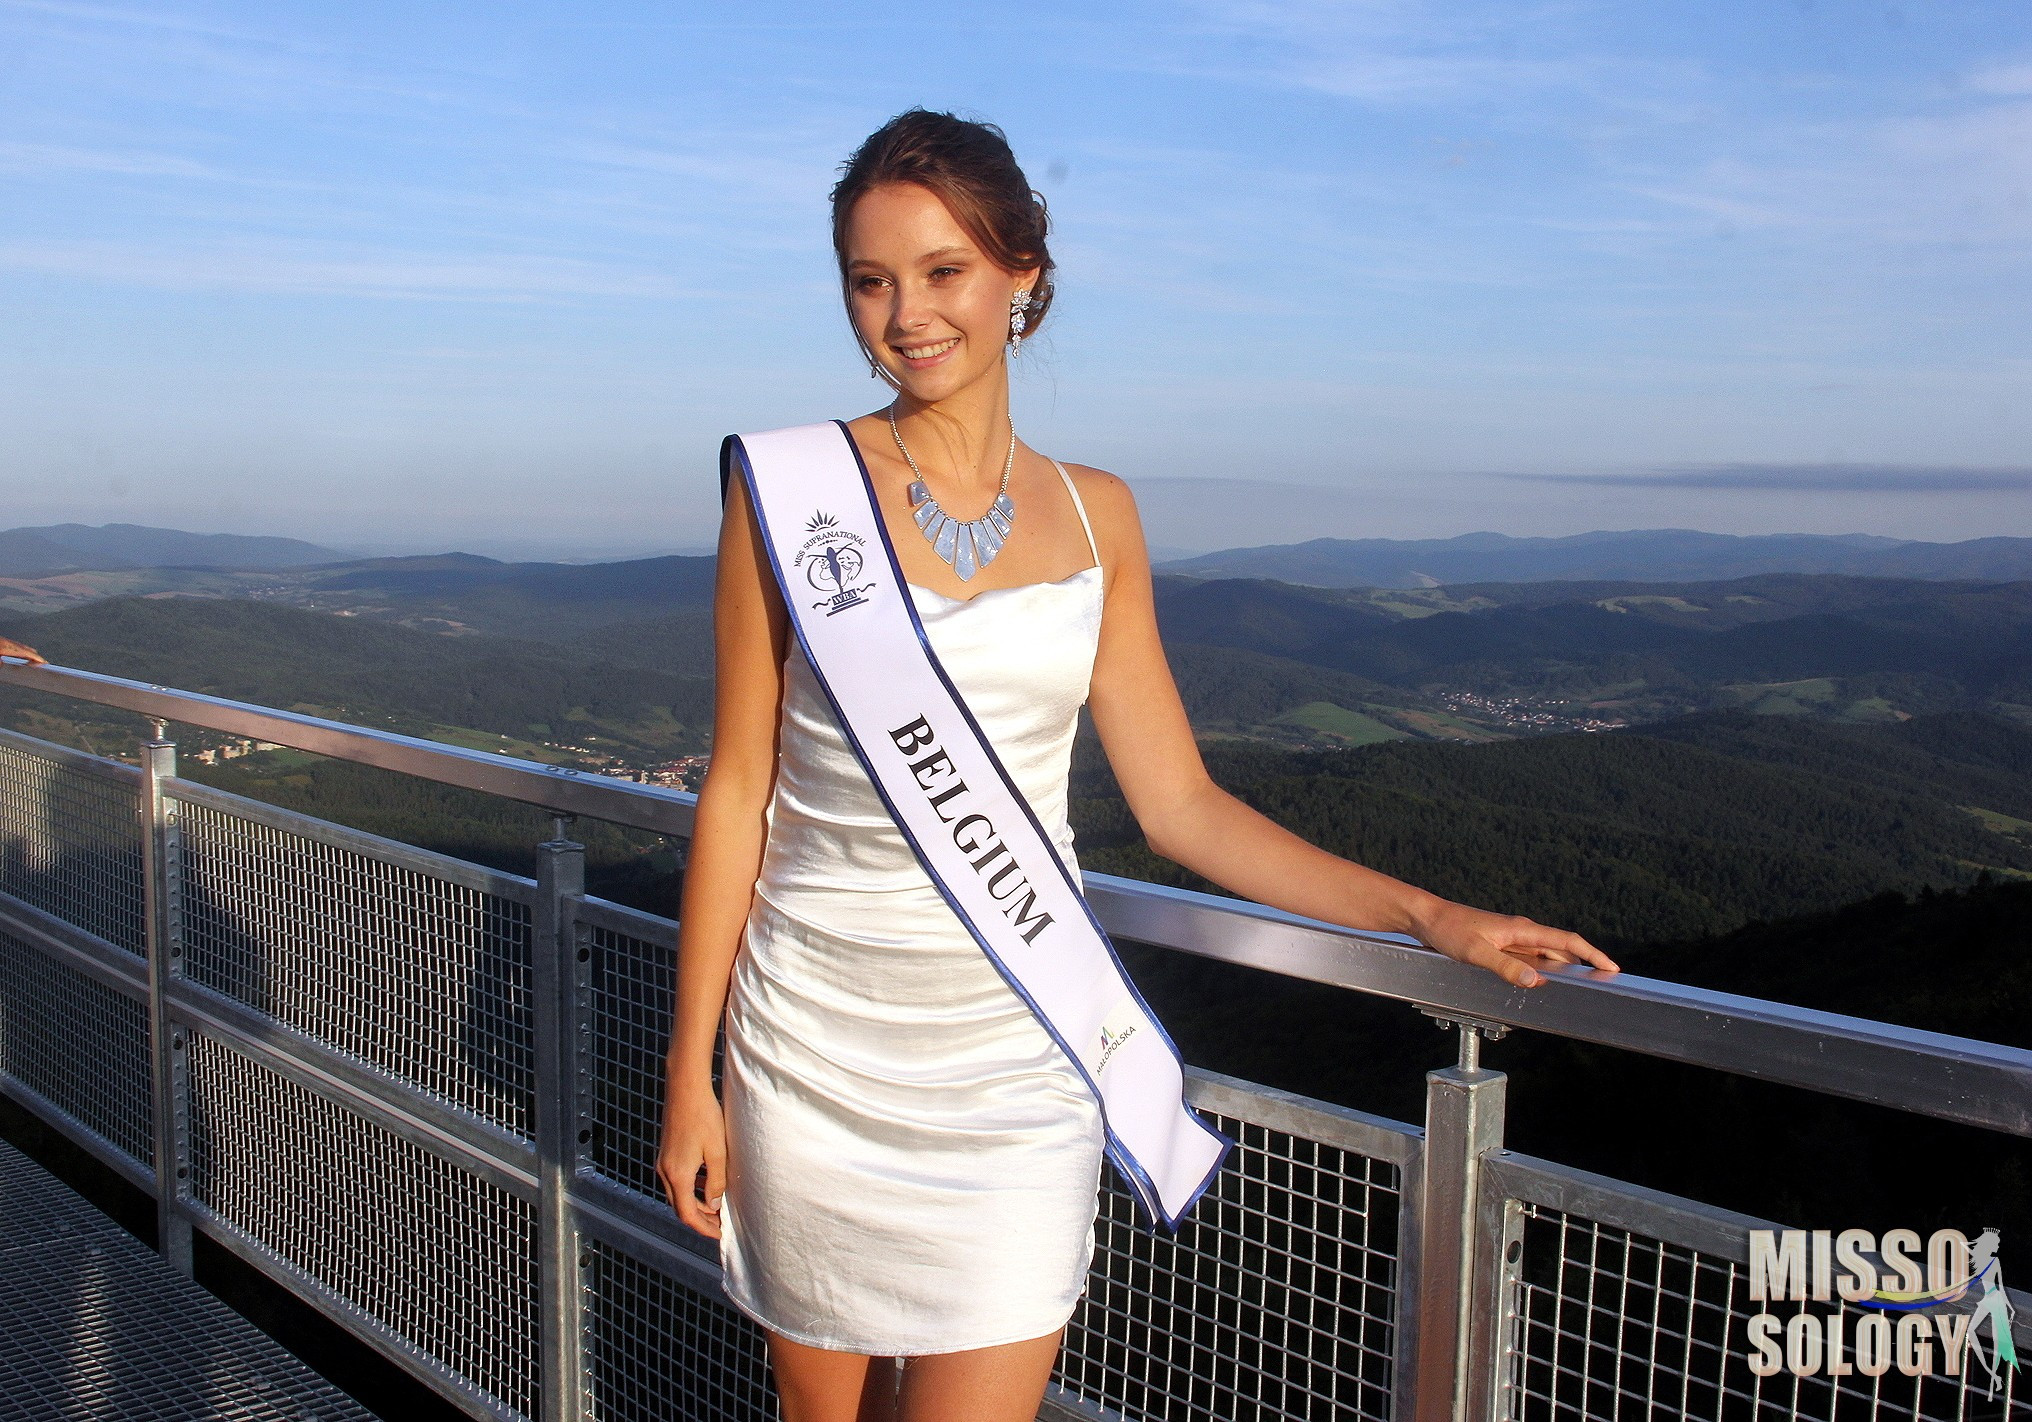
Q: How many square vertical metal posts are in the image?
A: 3